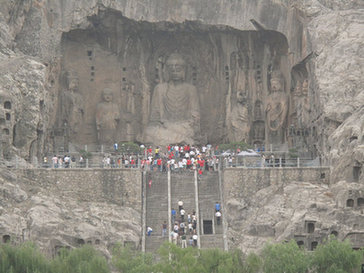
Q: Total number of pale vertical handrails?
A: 4